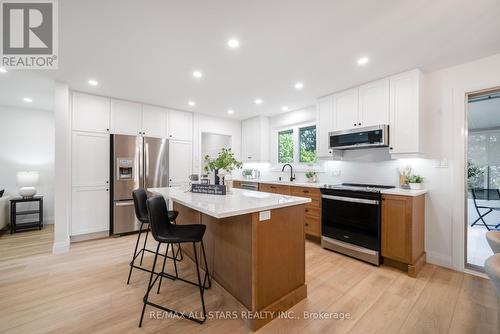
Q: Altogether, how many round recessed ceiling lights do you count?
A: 11